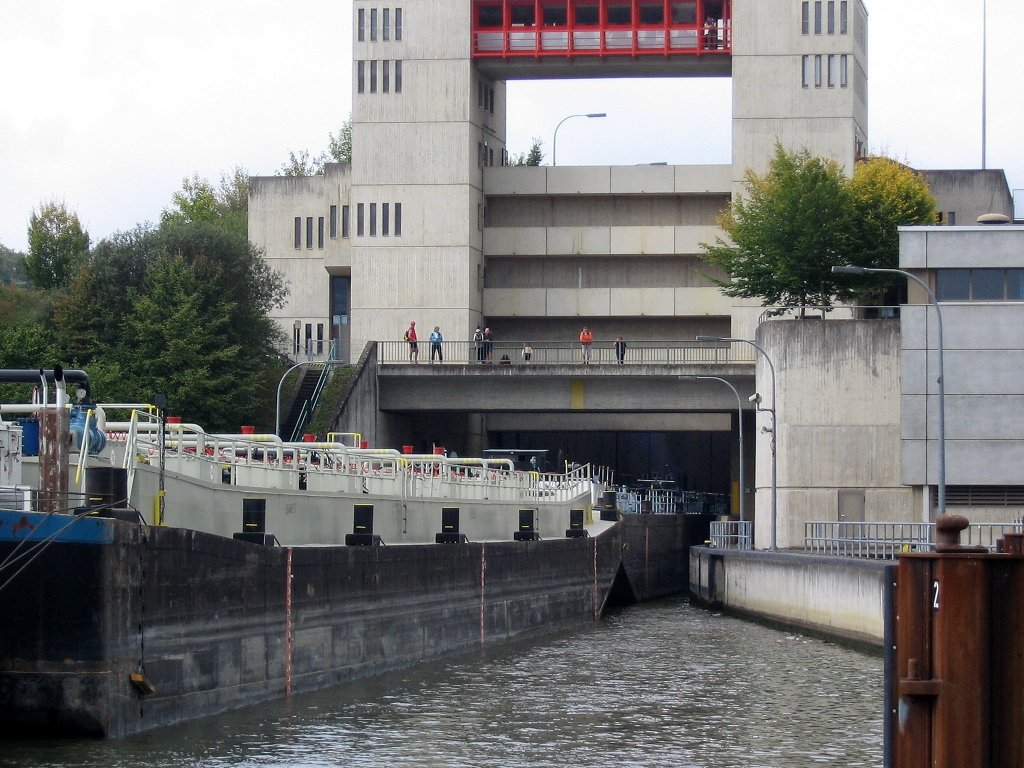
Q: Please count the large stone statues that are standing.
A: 0